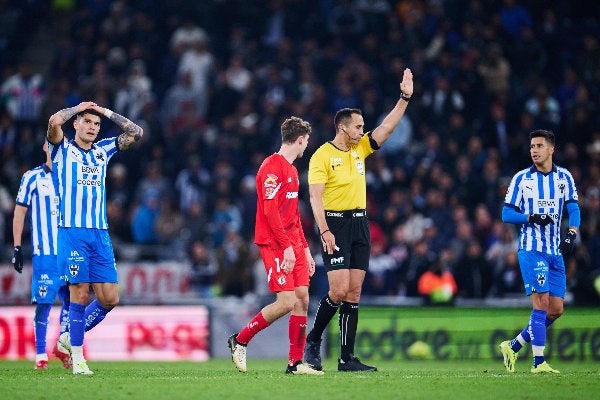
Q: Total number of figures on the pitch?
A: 5